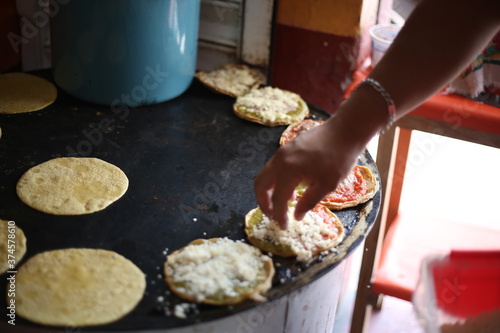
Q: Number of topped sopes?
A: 6